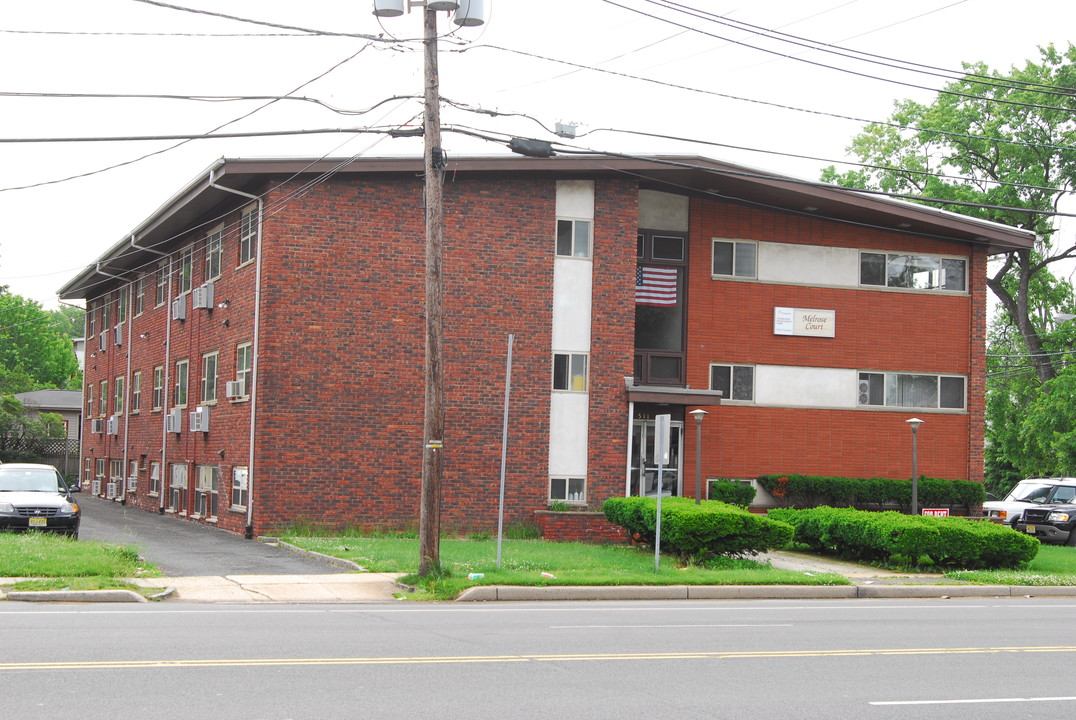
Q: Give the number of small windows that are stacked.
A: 3